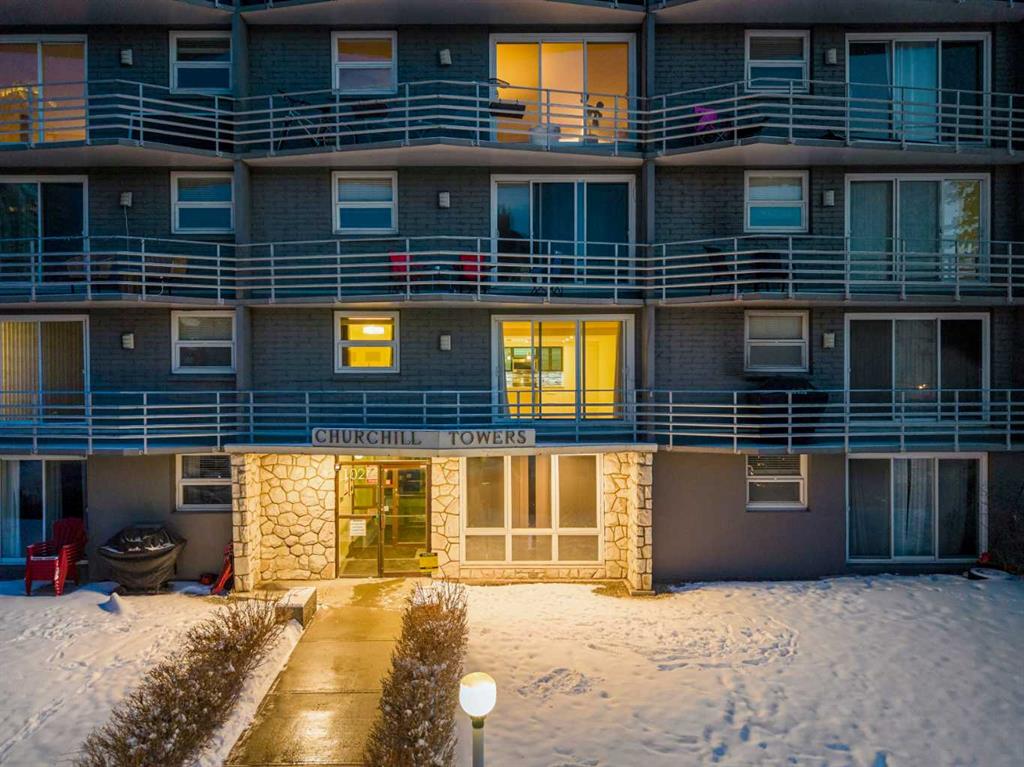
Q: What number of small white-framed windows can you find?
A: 11